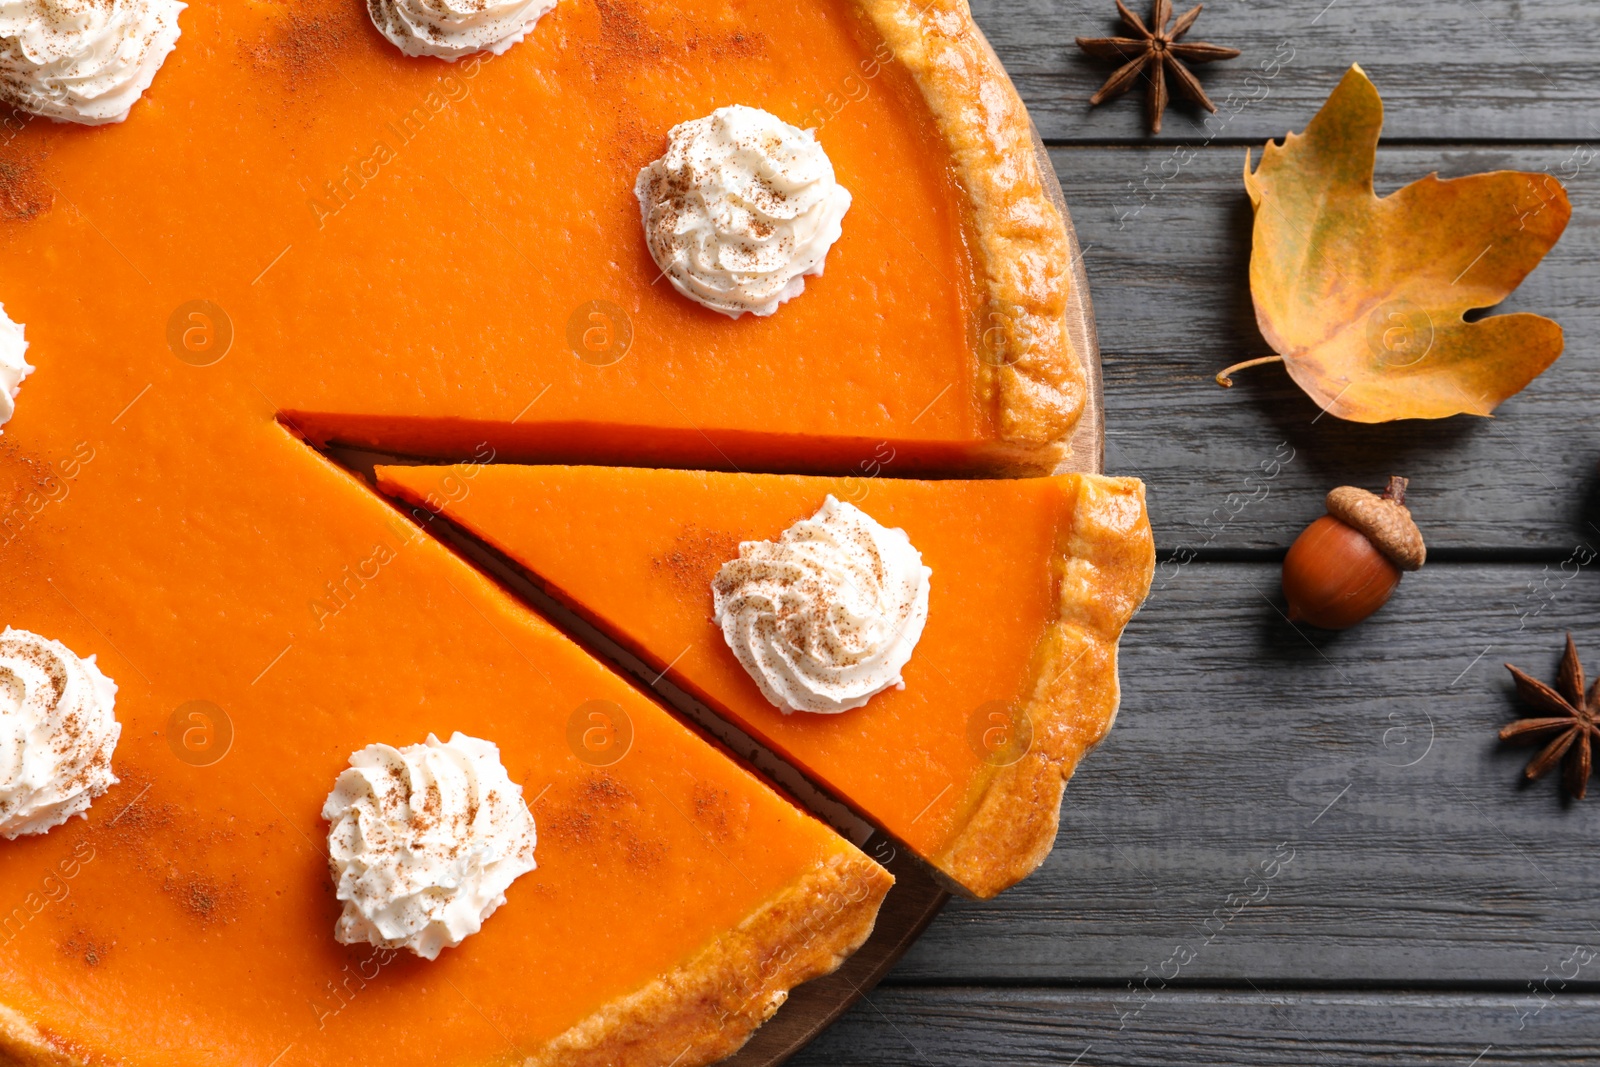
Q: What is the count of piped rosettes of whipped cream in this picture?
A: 7